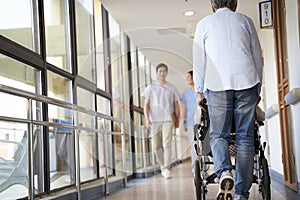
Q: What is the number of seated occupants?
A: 1